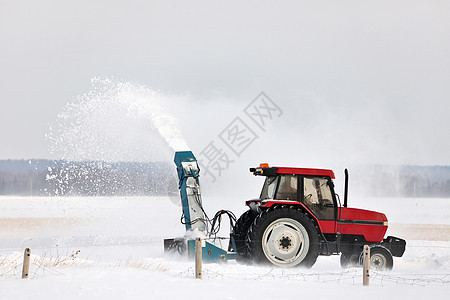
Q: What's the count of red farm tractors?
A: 1